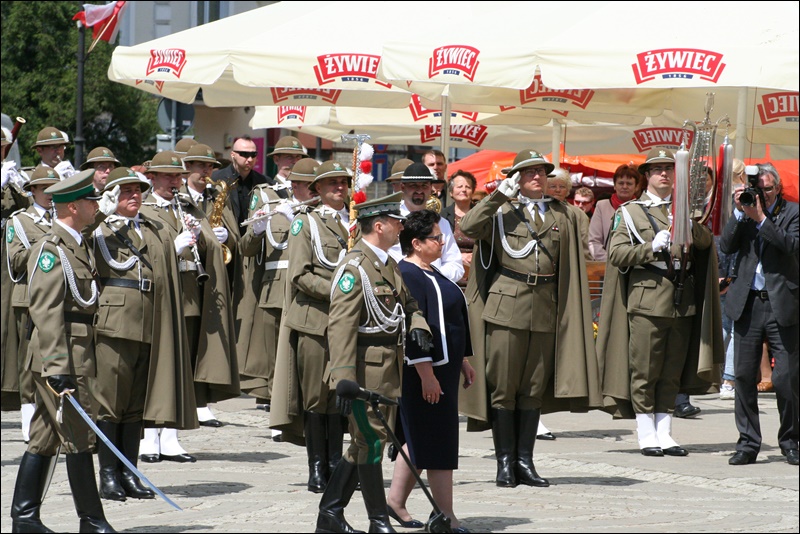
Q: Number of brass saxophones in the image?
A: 1